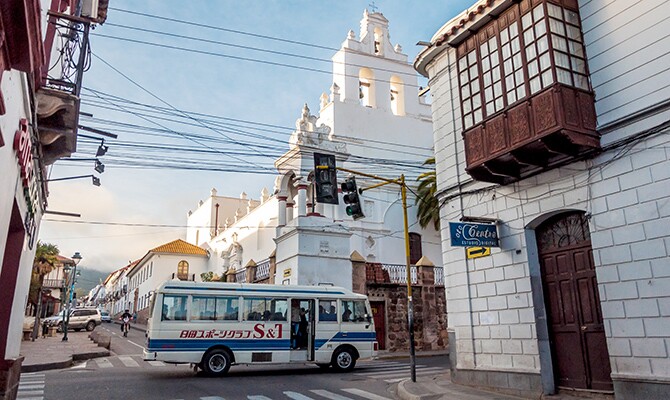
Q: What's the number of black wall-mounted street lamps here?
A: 3